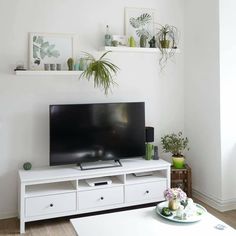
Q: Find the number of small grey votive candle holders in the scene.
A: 3